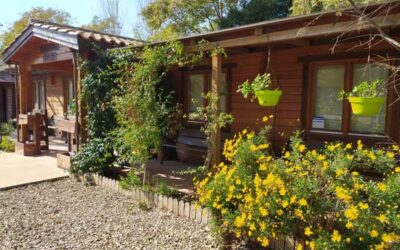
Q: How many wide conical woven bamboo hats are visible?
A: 0